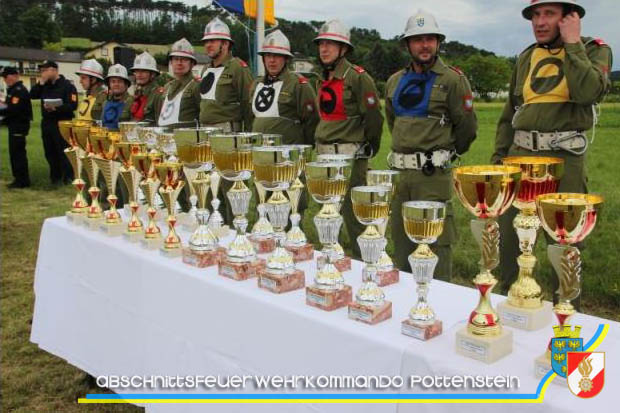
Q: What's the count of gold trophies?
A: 9